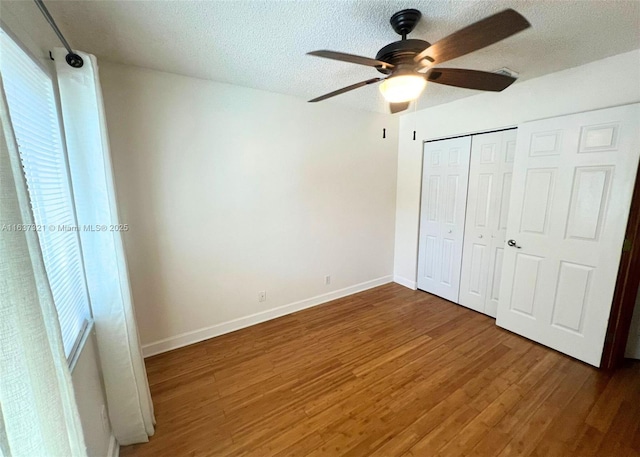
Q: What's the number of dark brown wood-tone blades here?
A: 5